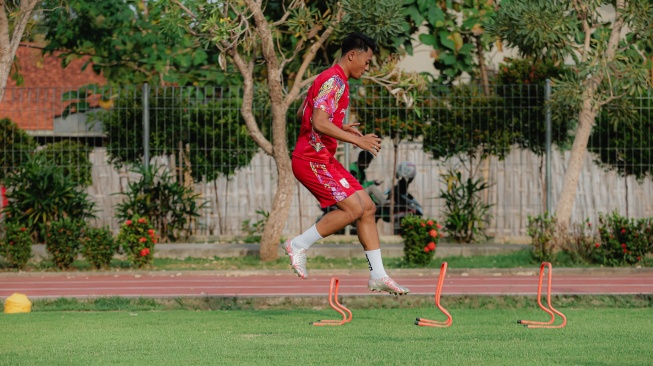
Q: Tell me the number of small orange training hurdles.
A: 3